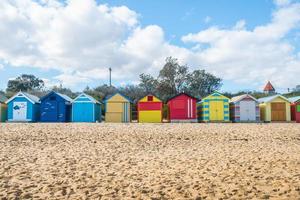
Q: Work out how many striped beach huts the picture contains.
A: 2